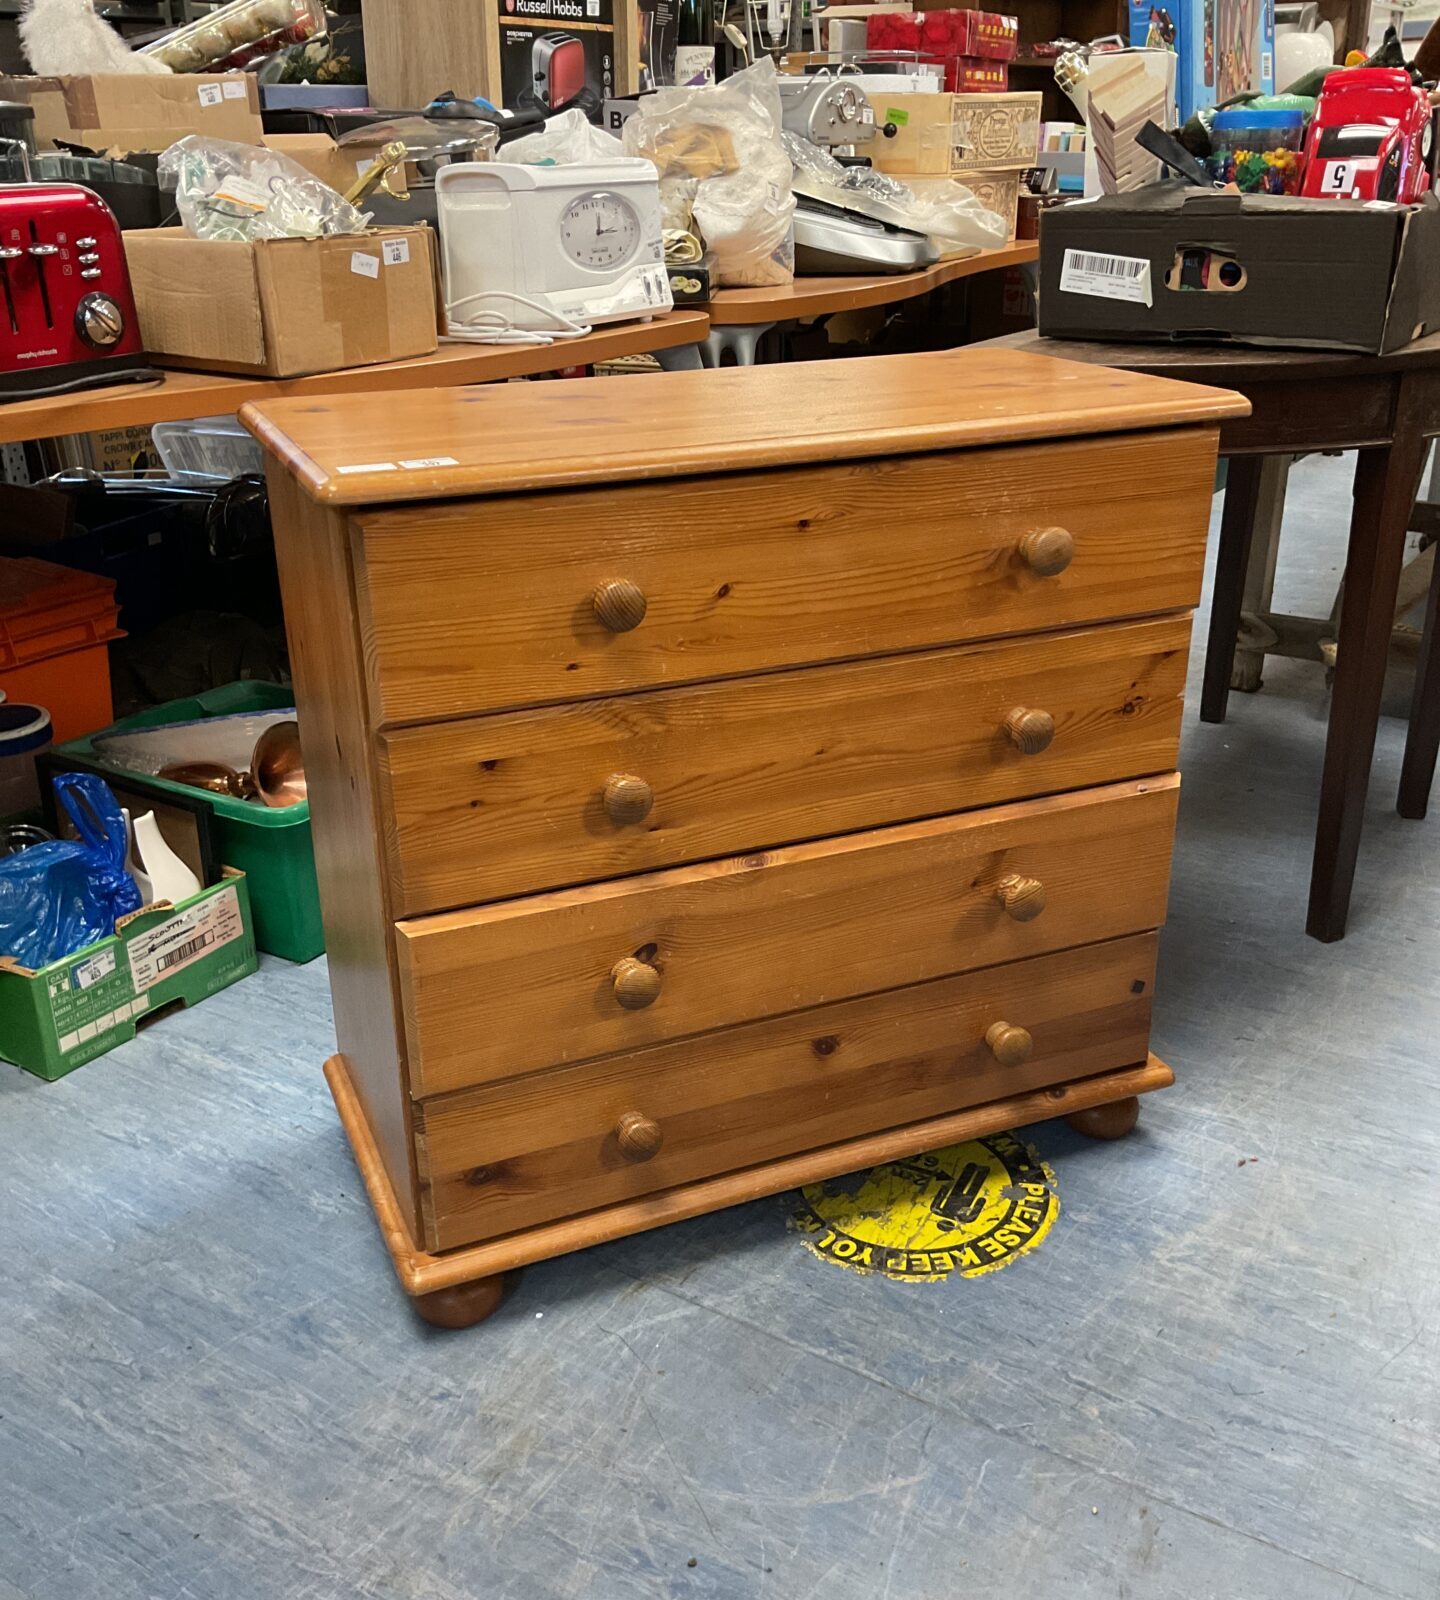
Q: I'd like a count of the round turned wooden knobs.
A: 8